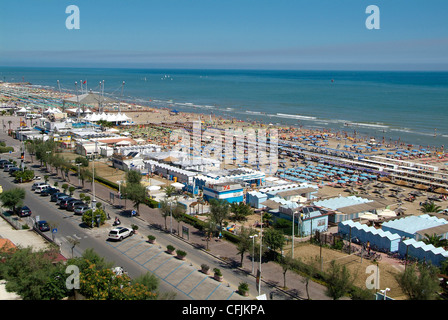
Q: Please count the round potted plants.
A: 7